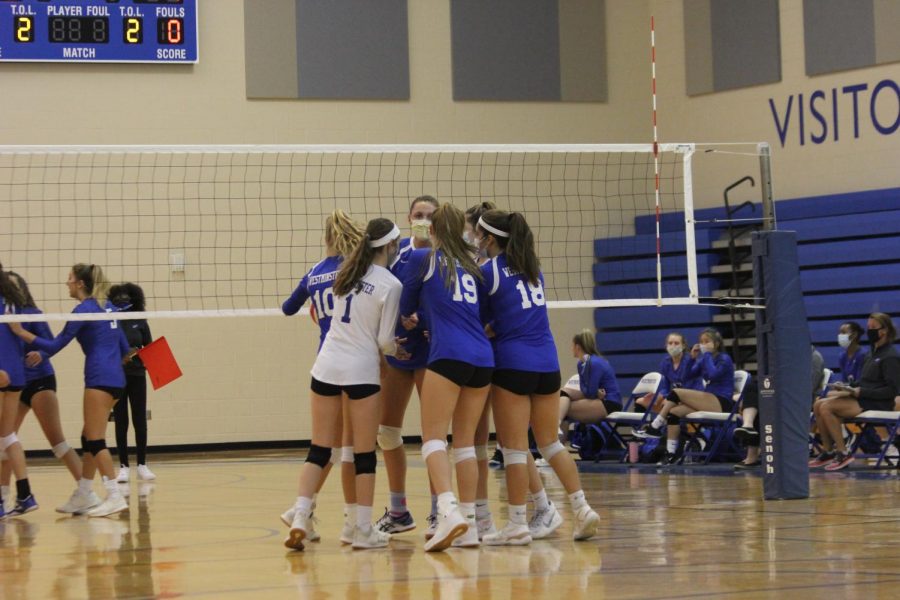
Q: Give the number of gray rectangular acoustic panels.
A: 4